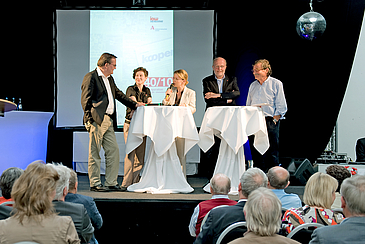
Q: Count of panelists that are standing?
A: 5